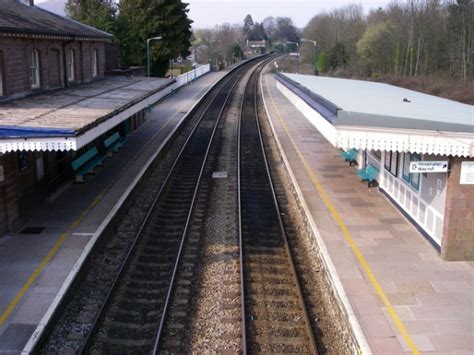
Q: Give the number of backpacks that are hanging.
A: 0